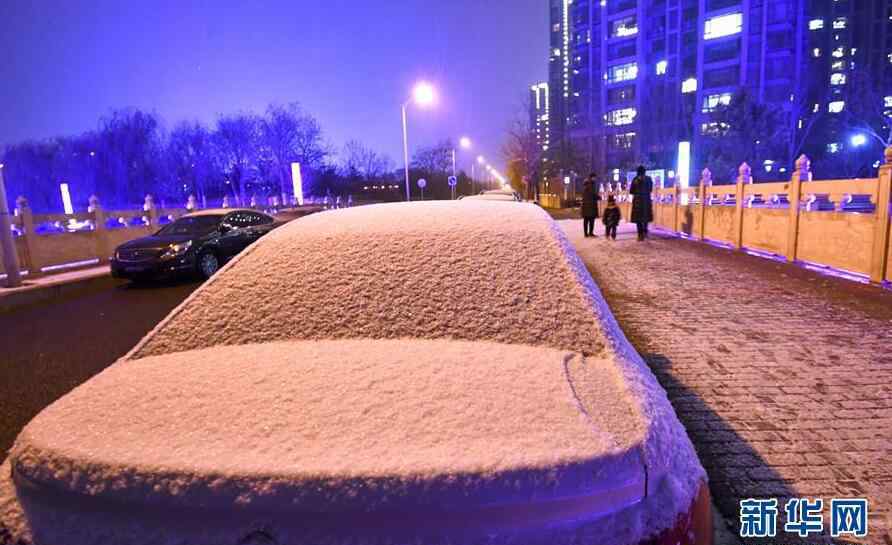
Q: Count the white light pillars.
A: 3